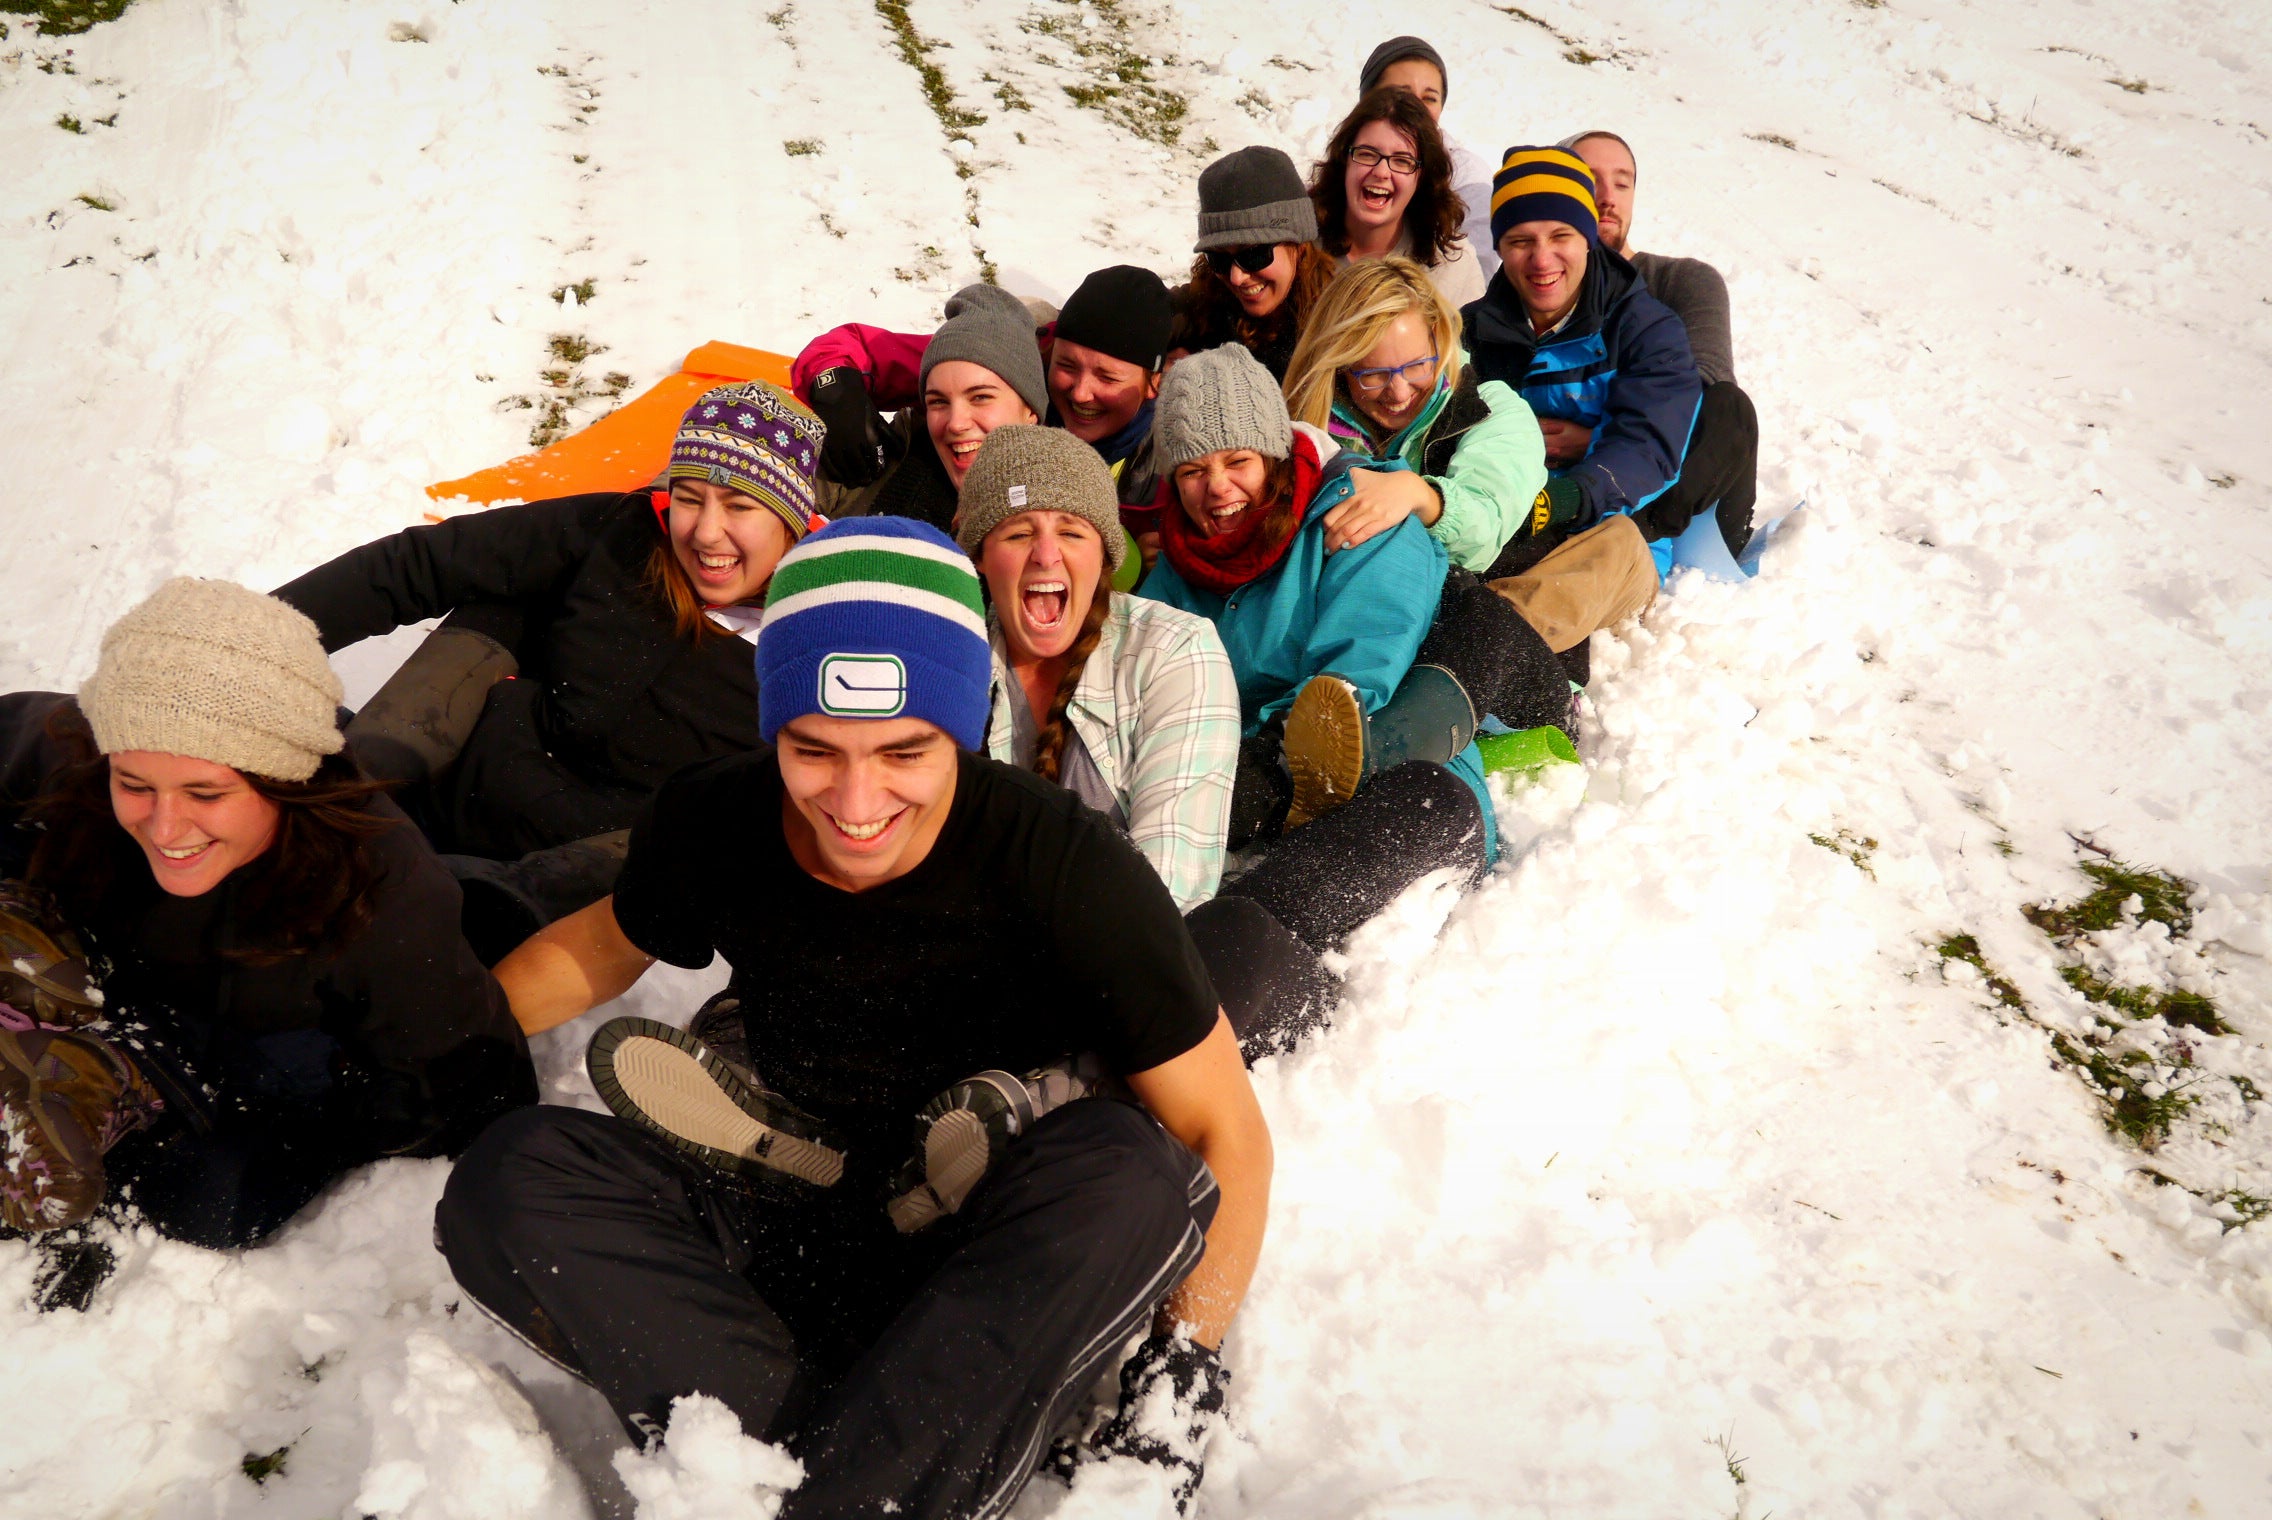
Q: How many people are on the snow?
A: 13